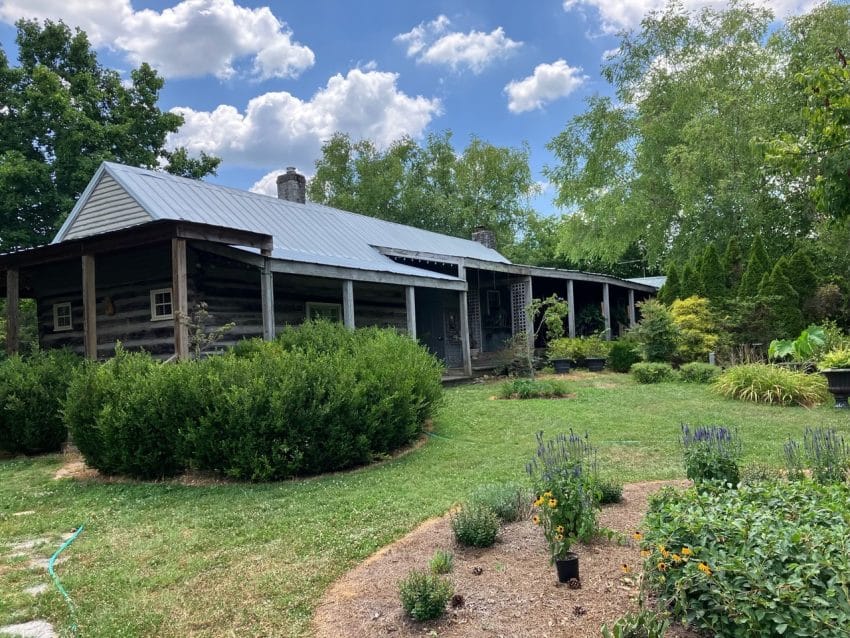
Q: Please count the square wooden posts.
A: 11